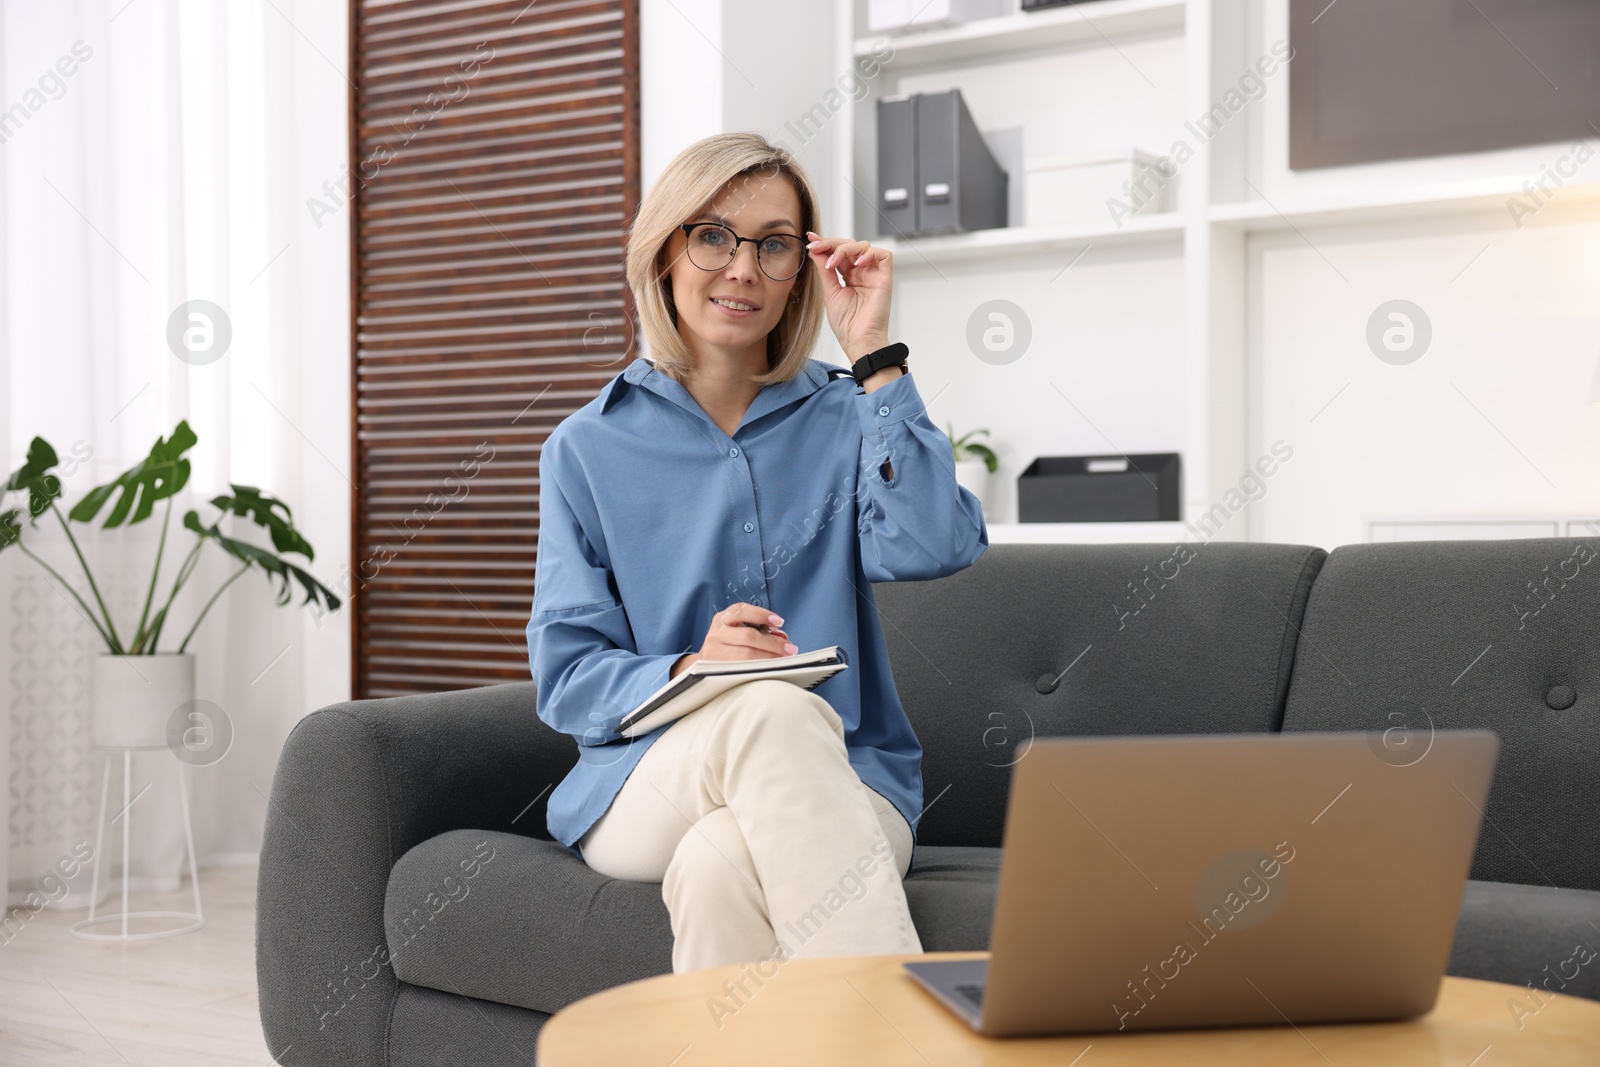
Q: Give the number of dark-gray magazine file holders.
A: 2